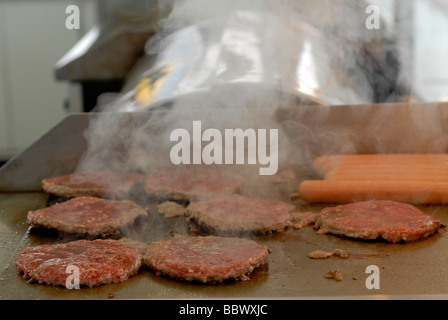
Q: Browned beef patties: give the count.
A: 7